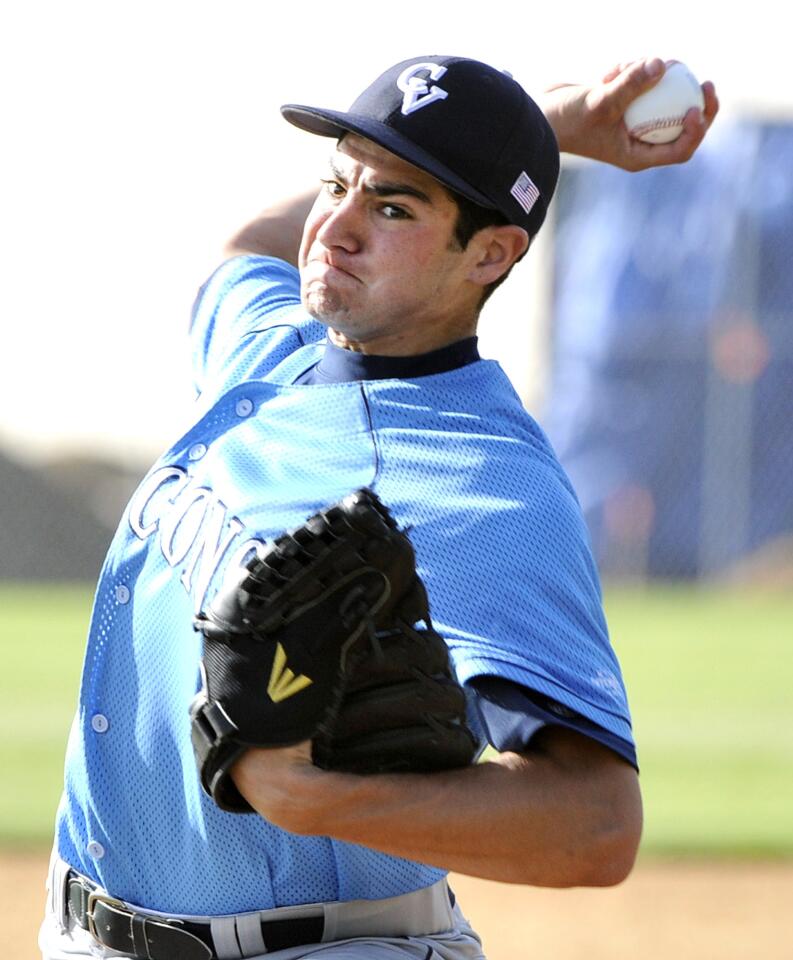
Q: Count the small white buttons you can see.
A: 5